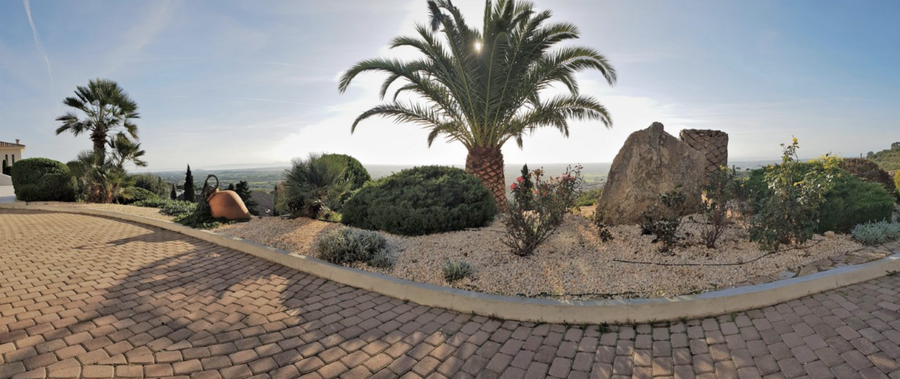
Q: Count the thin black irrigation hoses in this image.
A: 1